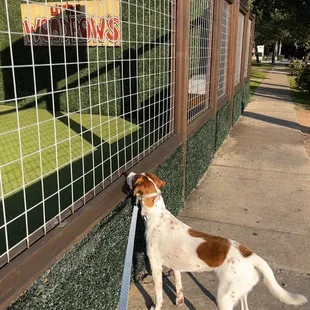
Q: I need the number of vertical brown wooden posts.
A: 5